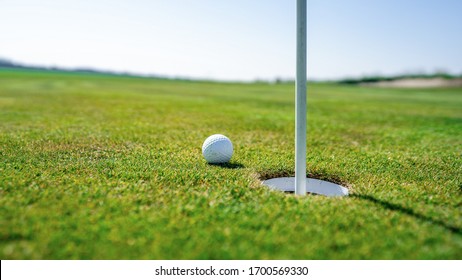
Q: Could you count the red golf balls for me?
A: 0